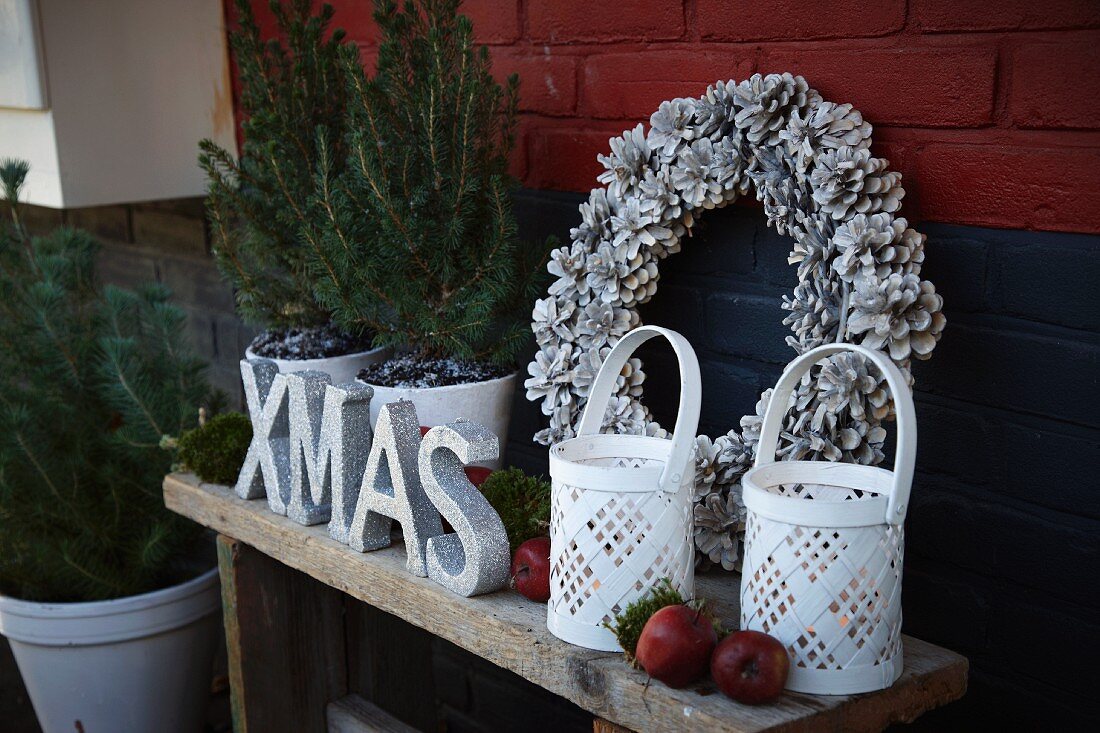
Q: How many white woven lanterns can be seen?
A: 2